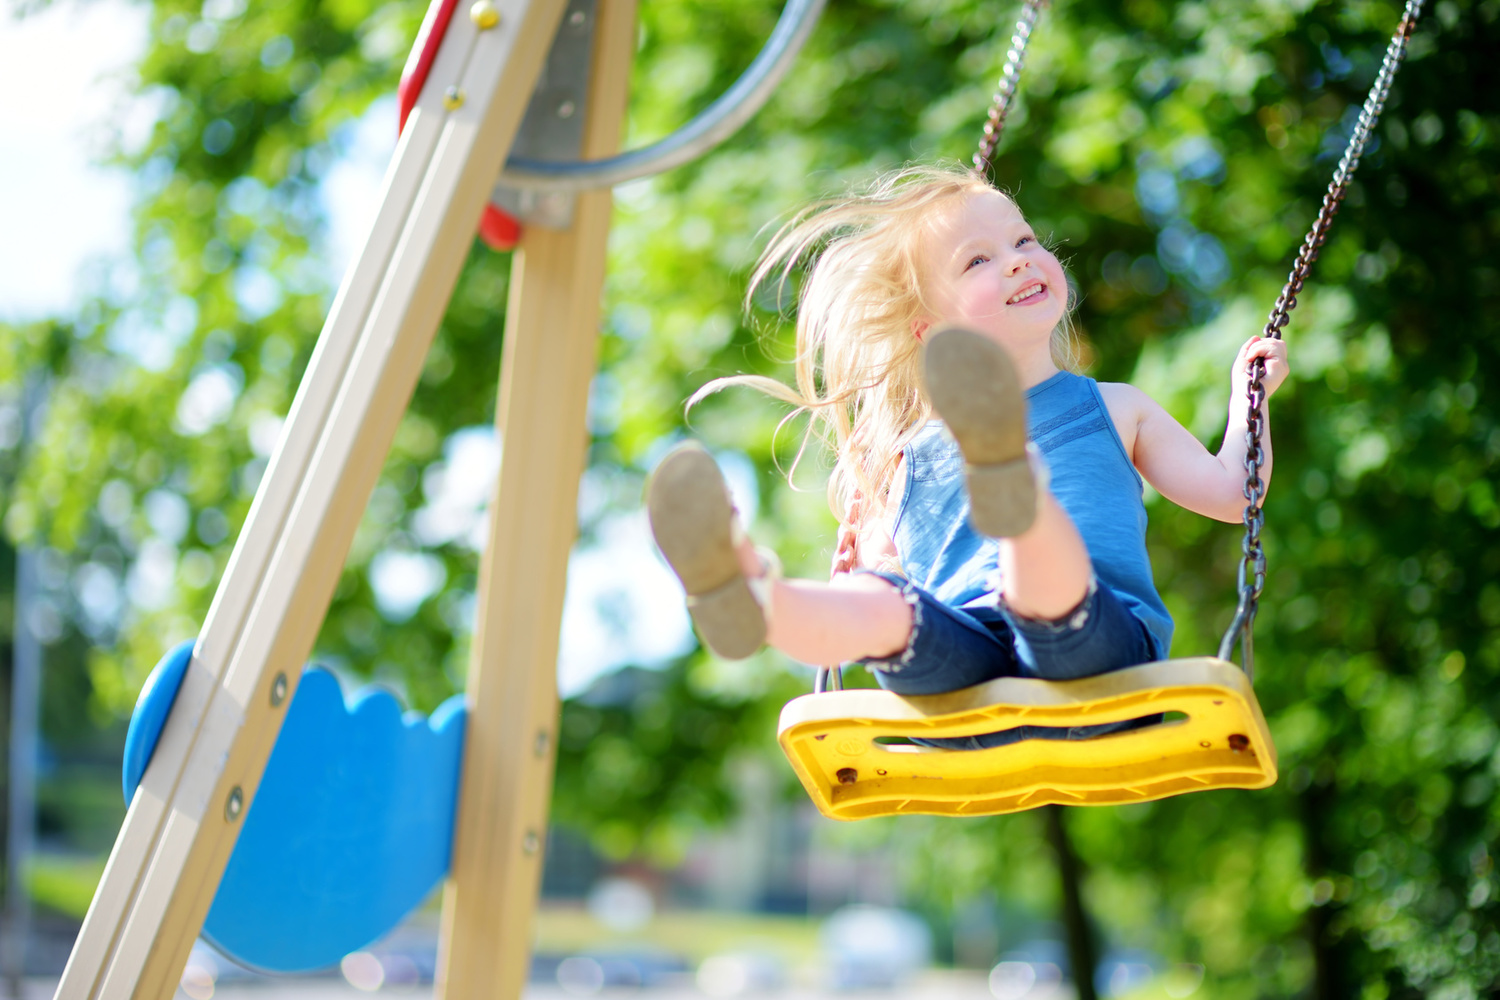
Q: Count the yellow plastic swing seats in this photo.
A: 1